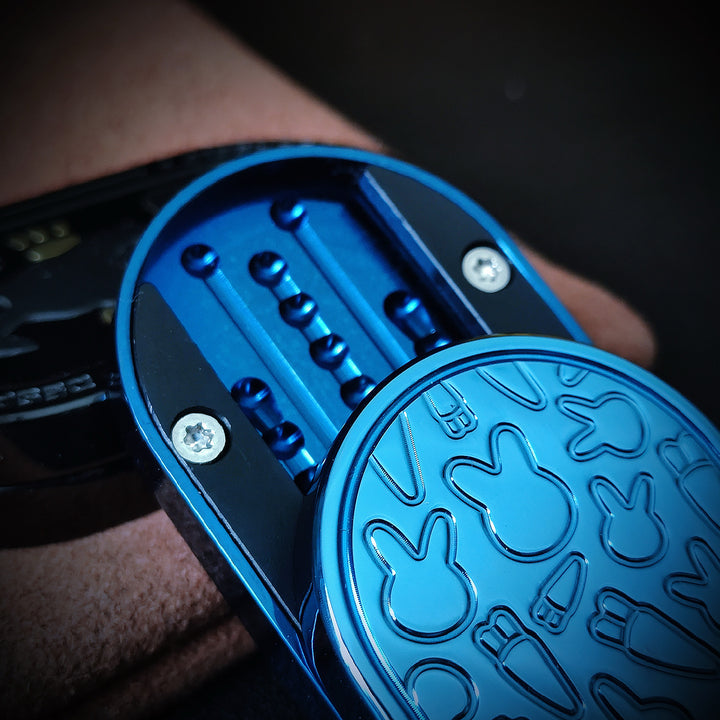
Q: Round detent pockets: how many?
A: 11